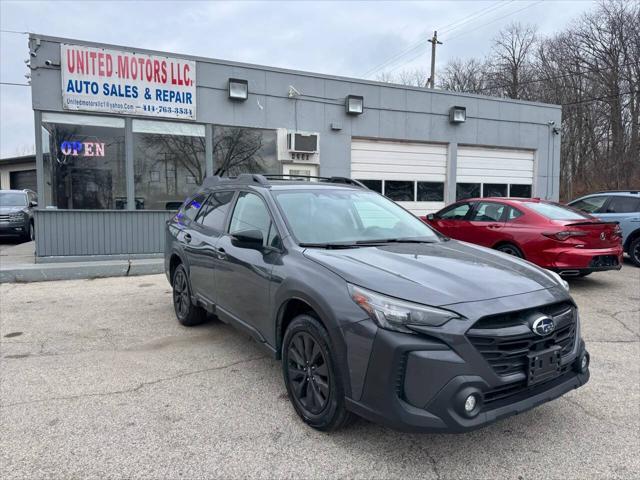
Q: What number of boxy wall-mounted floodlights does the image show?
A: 3